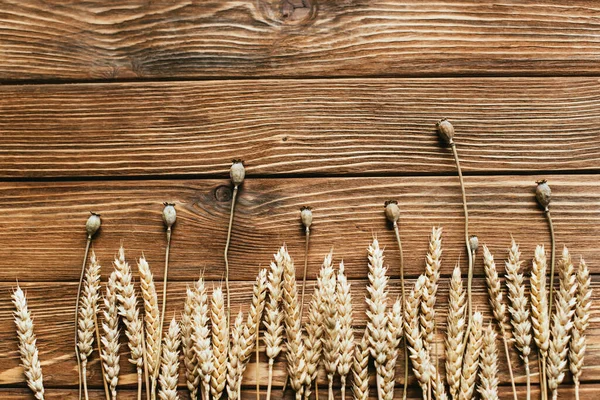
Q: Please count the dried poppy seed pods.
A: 8